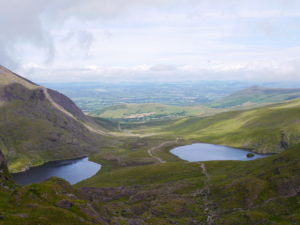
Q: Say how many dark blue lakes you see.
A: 2